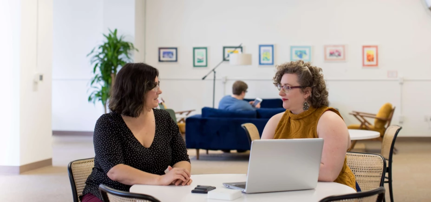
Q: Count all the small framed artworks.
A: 7